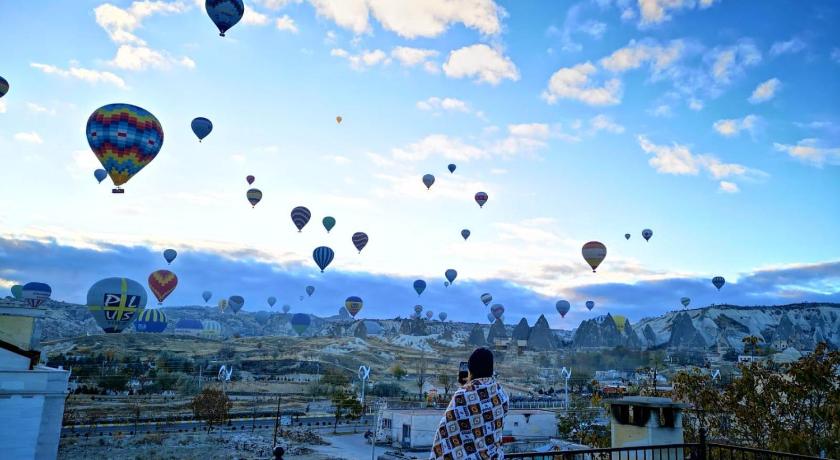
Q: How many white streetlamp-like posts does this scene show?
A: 4